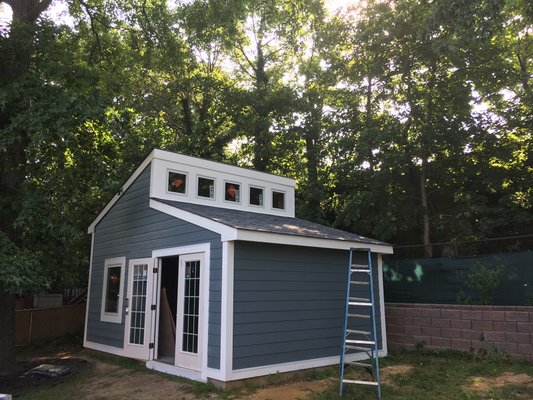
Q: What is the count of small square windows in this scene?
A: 5